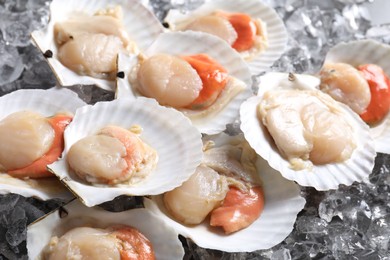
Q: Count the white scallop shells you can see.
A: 9